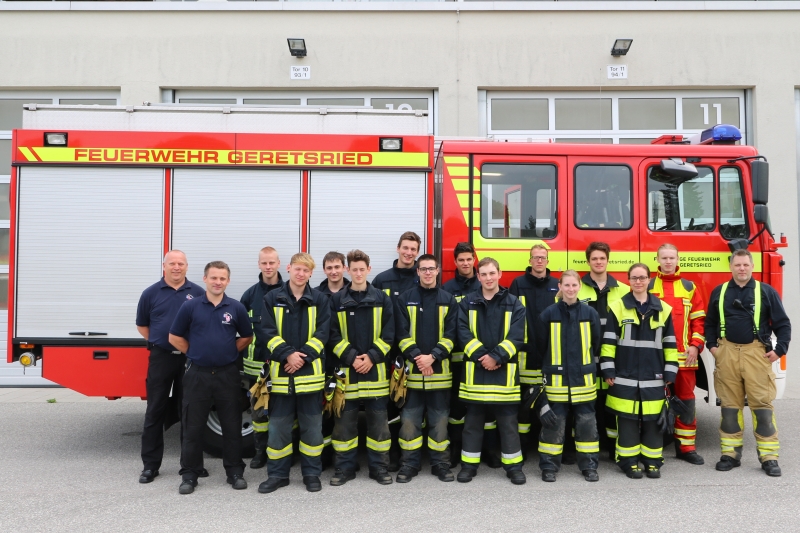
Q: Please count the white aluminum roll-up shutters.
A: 3